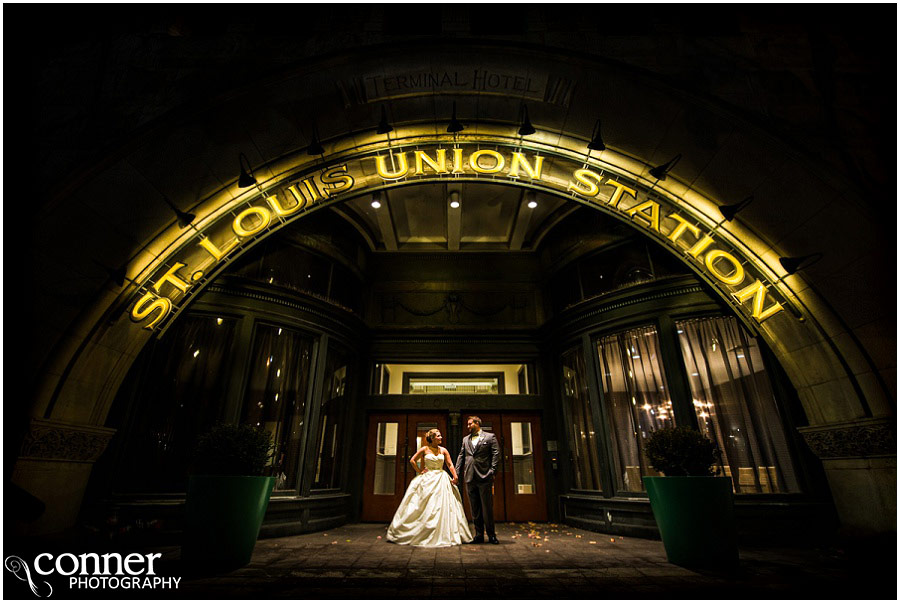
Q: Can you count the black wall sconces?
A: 11